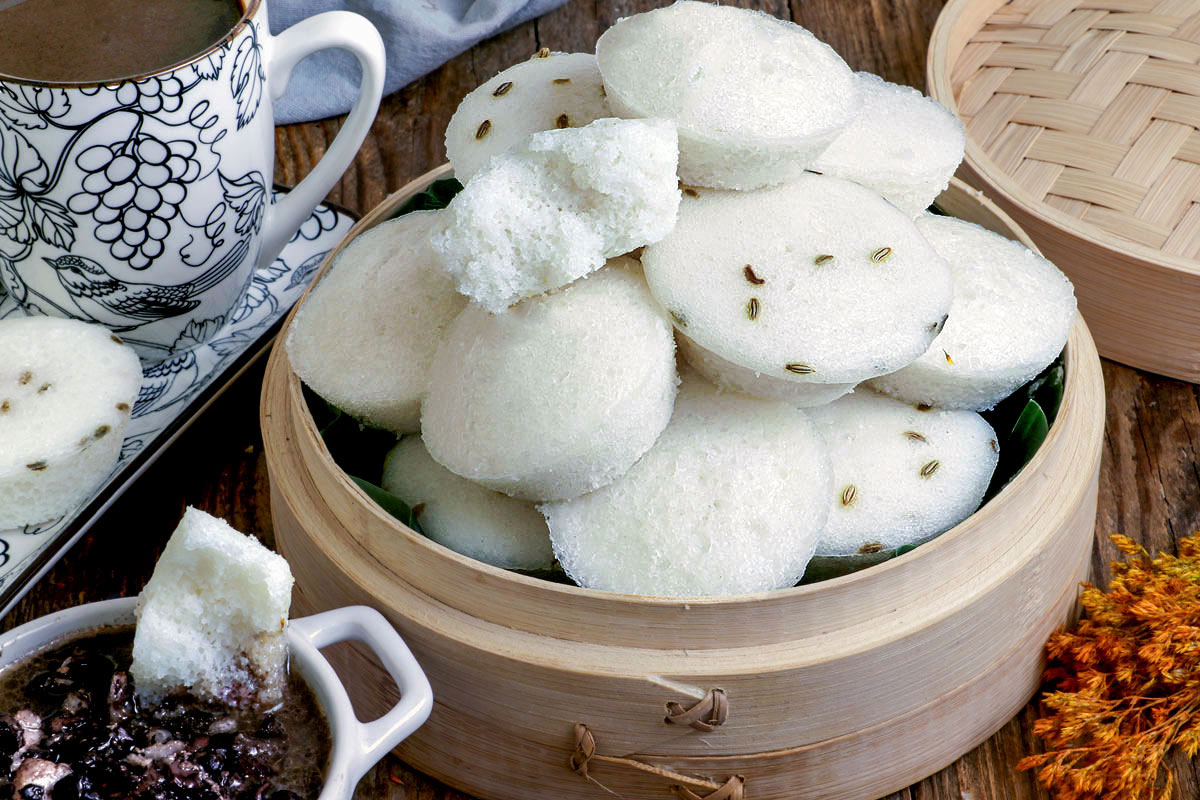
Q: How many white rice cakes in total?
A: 13